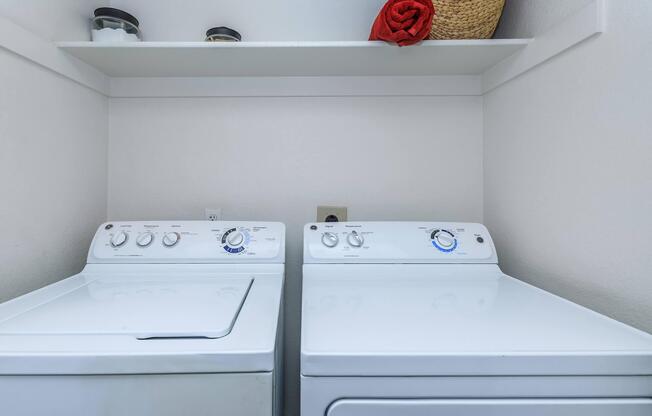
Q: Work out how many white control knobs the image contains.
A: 7